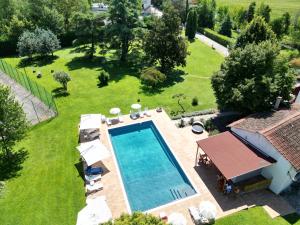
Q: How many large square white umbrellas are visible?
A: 3